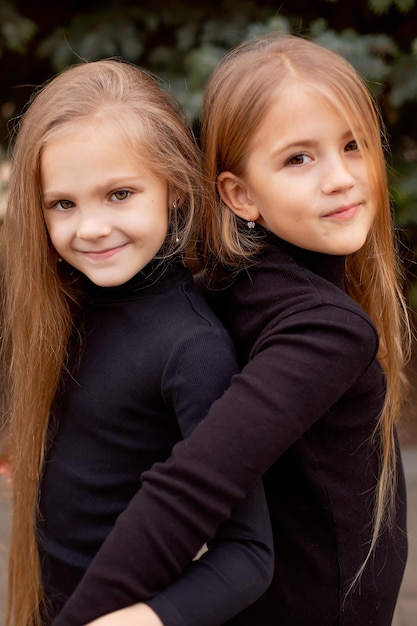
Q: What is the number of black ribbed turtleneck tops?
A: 2